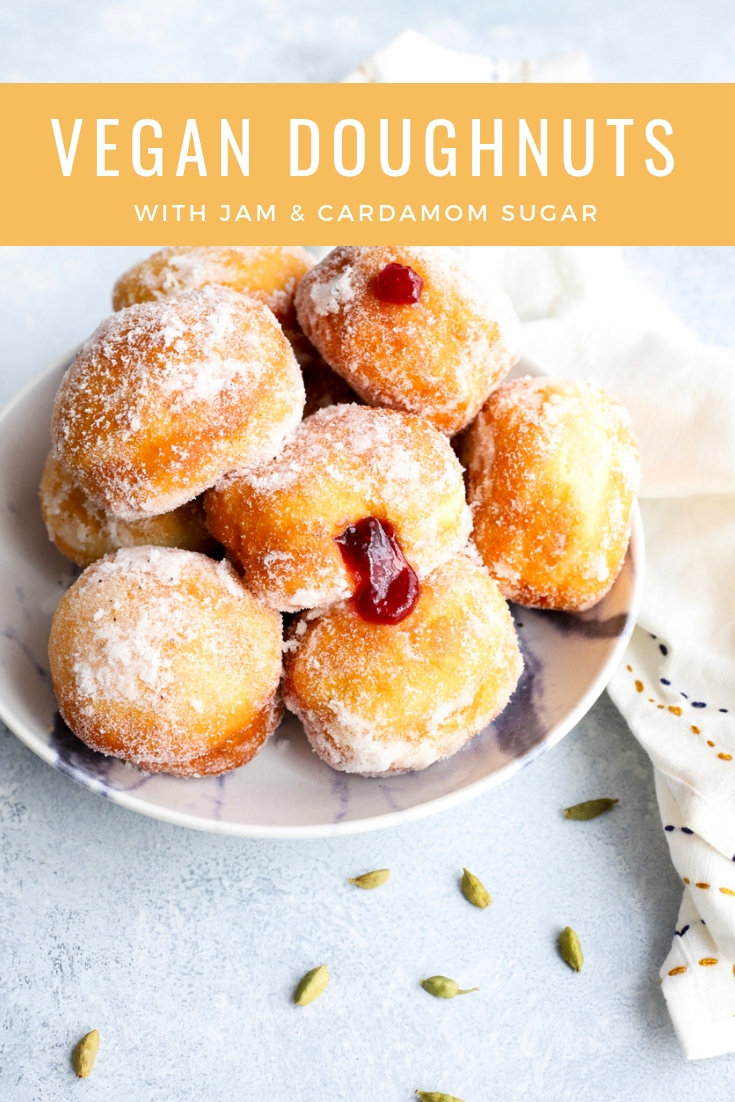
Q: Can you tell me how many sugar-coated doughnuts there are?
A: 8